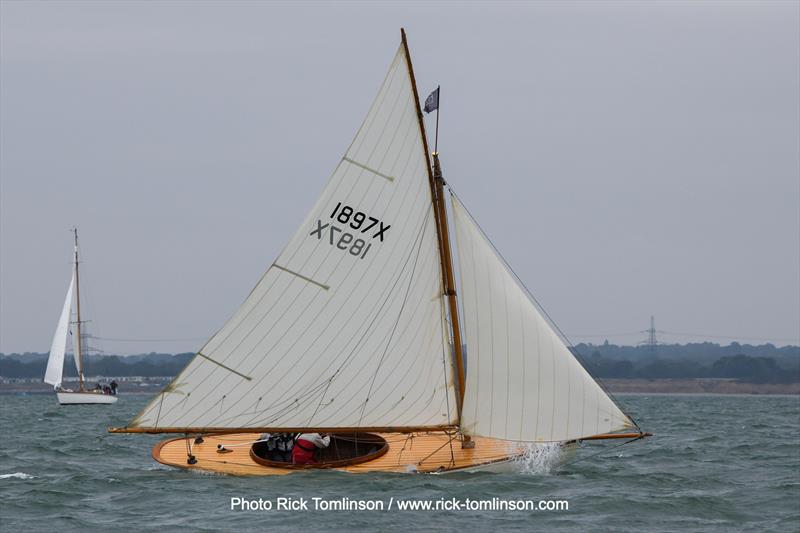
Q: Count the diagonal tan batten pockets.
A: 3